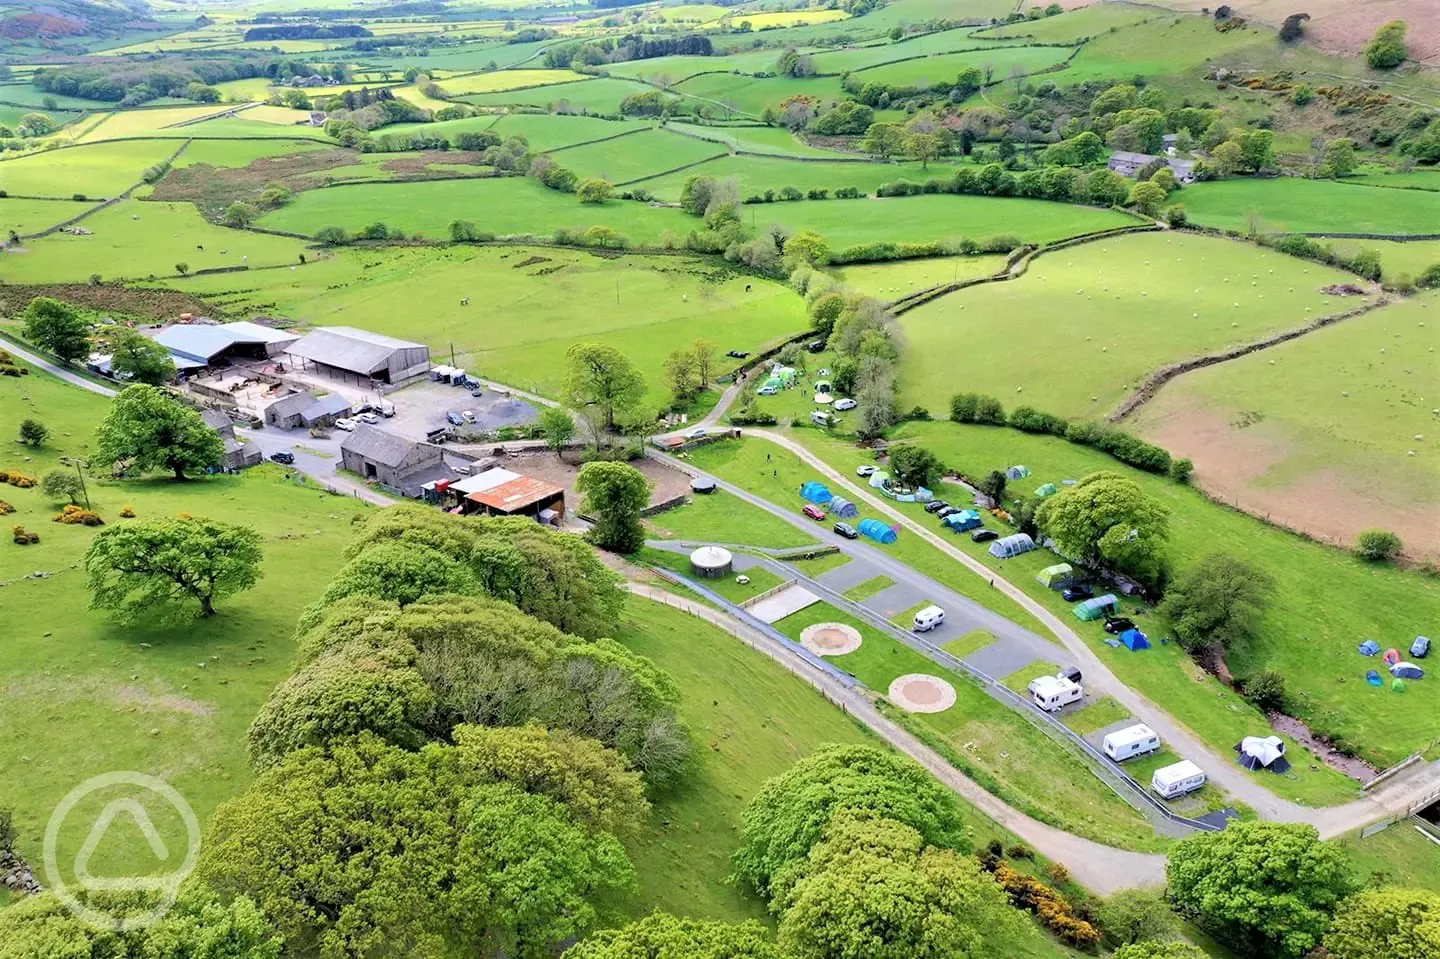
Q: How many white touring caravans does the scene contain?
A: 4